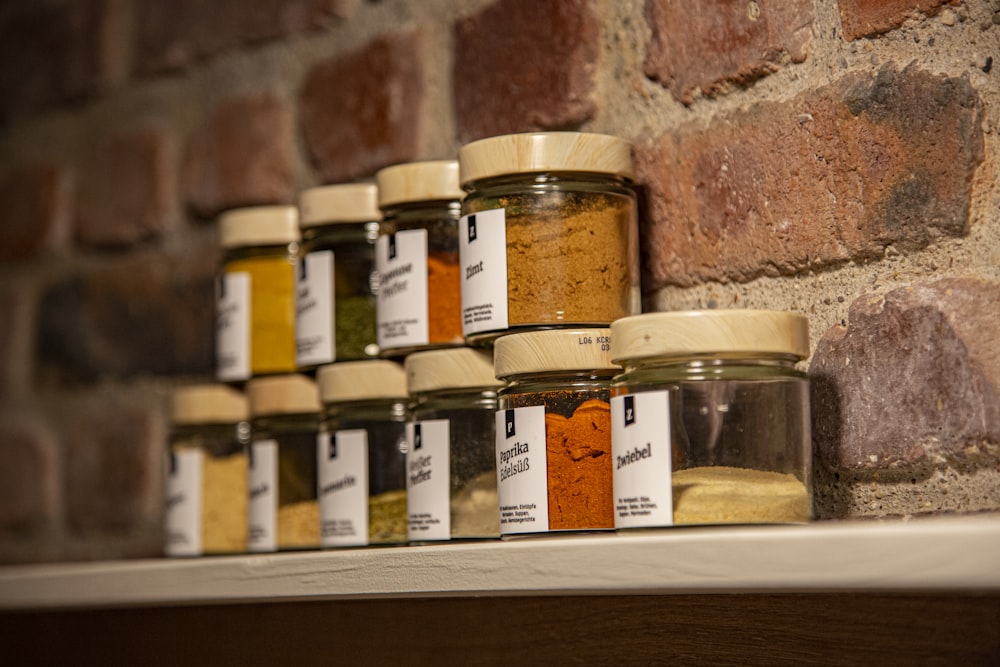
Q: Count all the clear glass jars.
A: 10